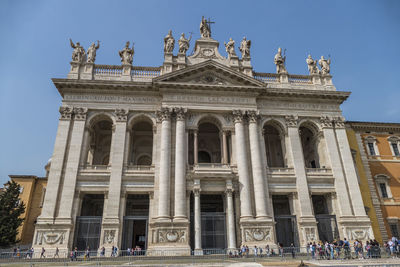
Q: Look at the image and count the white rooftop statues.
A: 11